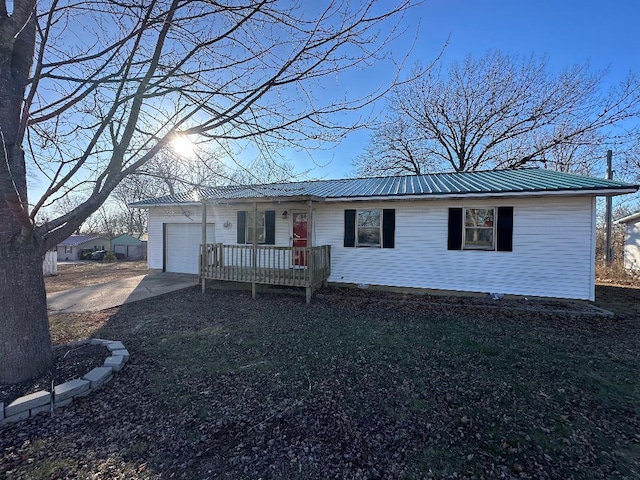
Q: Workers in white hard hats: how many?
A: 0